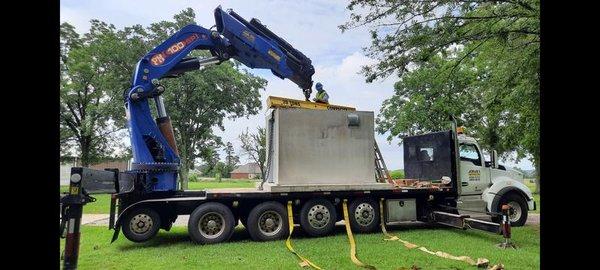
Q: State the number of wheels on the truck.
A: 6